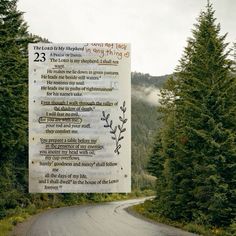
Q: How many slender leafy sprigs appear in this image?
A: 2